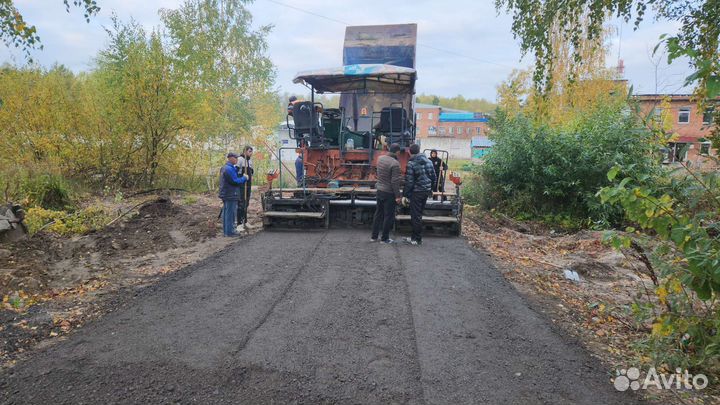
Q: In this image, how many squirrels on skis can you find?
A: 0